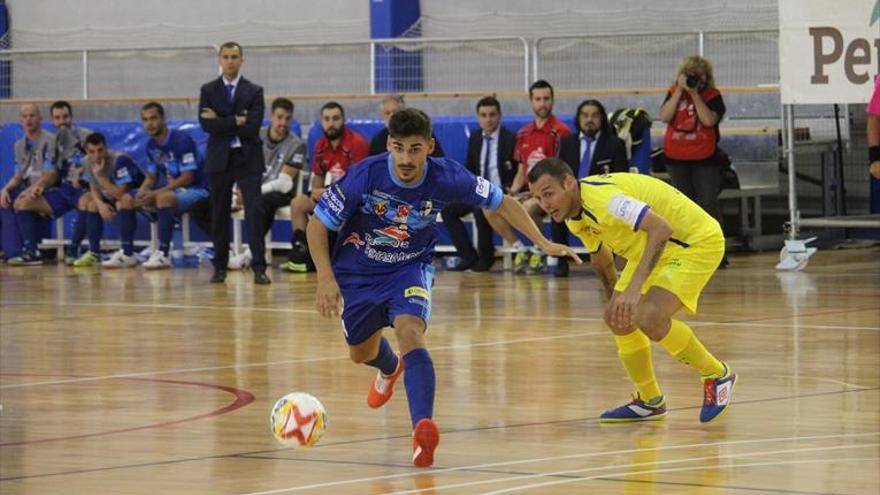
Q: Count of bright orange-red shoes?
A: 2